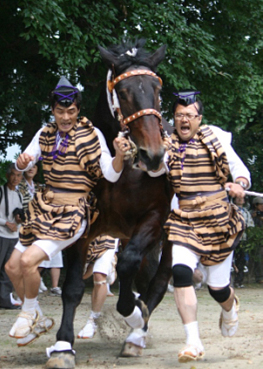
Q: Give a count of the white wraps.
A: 3